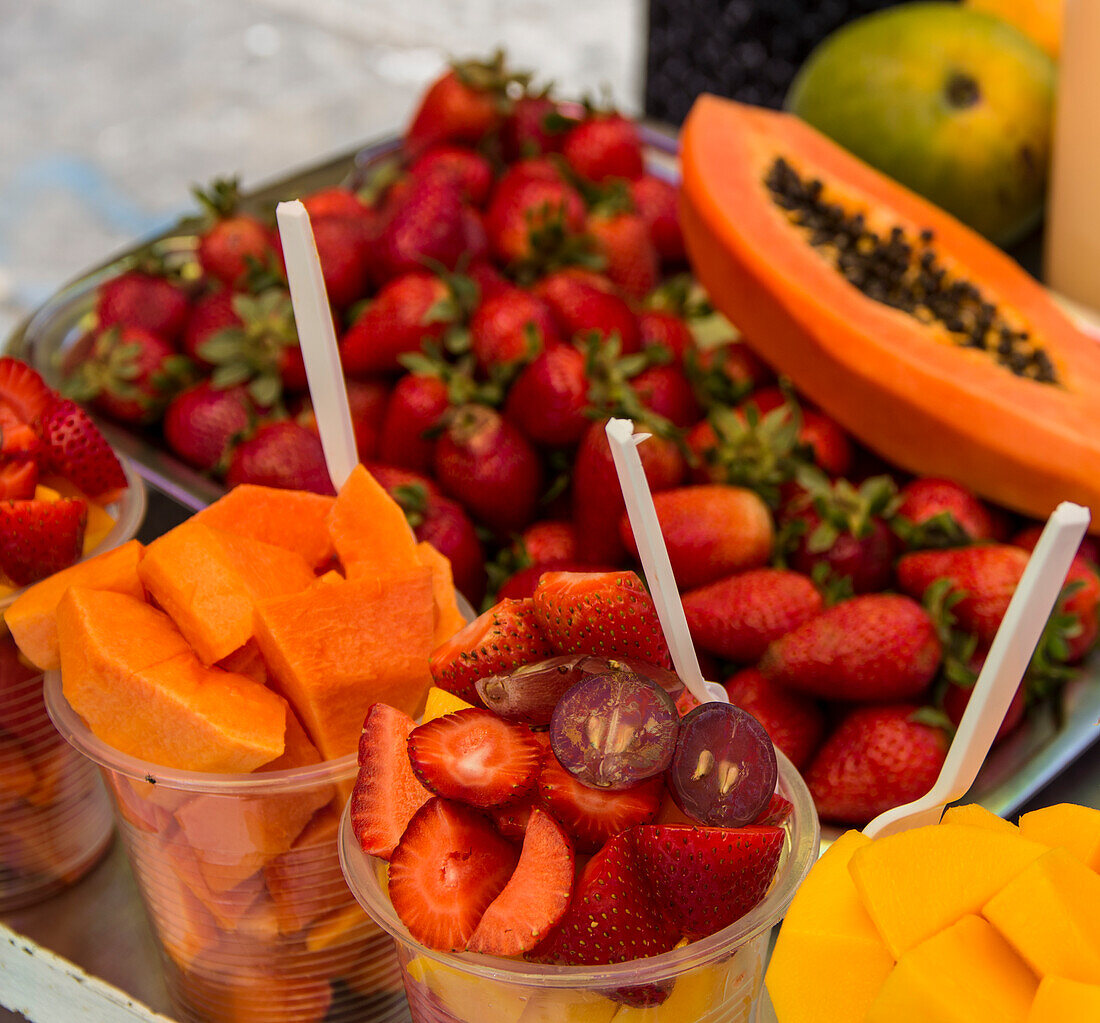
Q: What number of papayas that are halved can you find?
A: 1